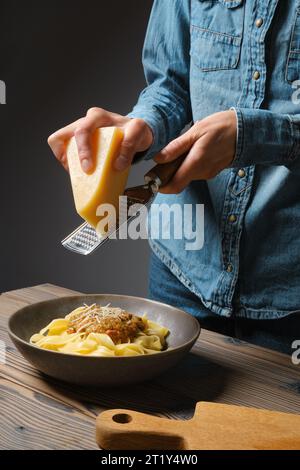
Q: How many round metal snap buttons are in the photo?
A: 5